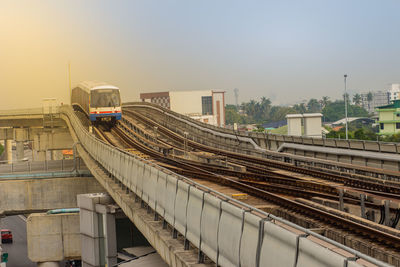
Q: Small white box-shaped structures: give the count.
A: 2